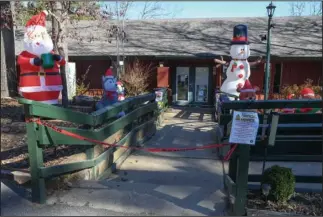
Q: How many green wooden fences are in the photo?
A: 2